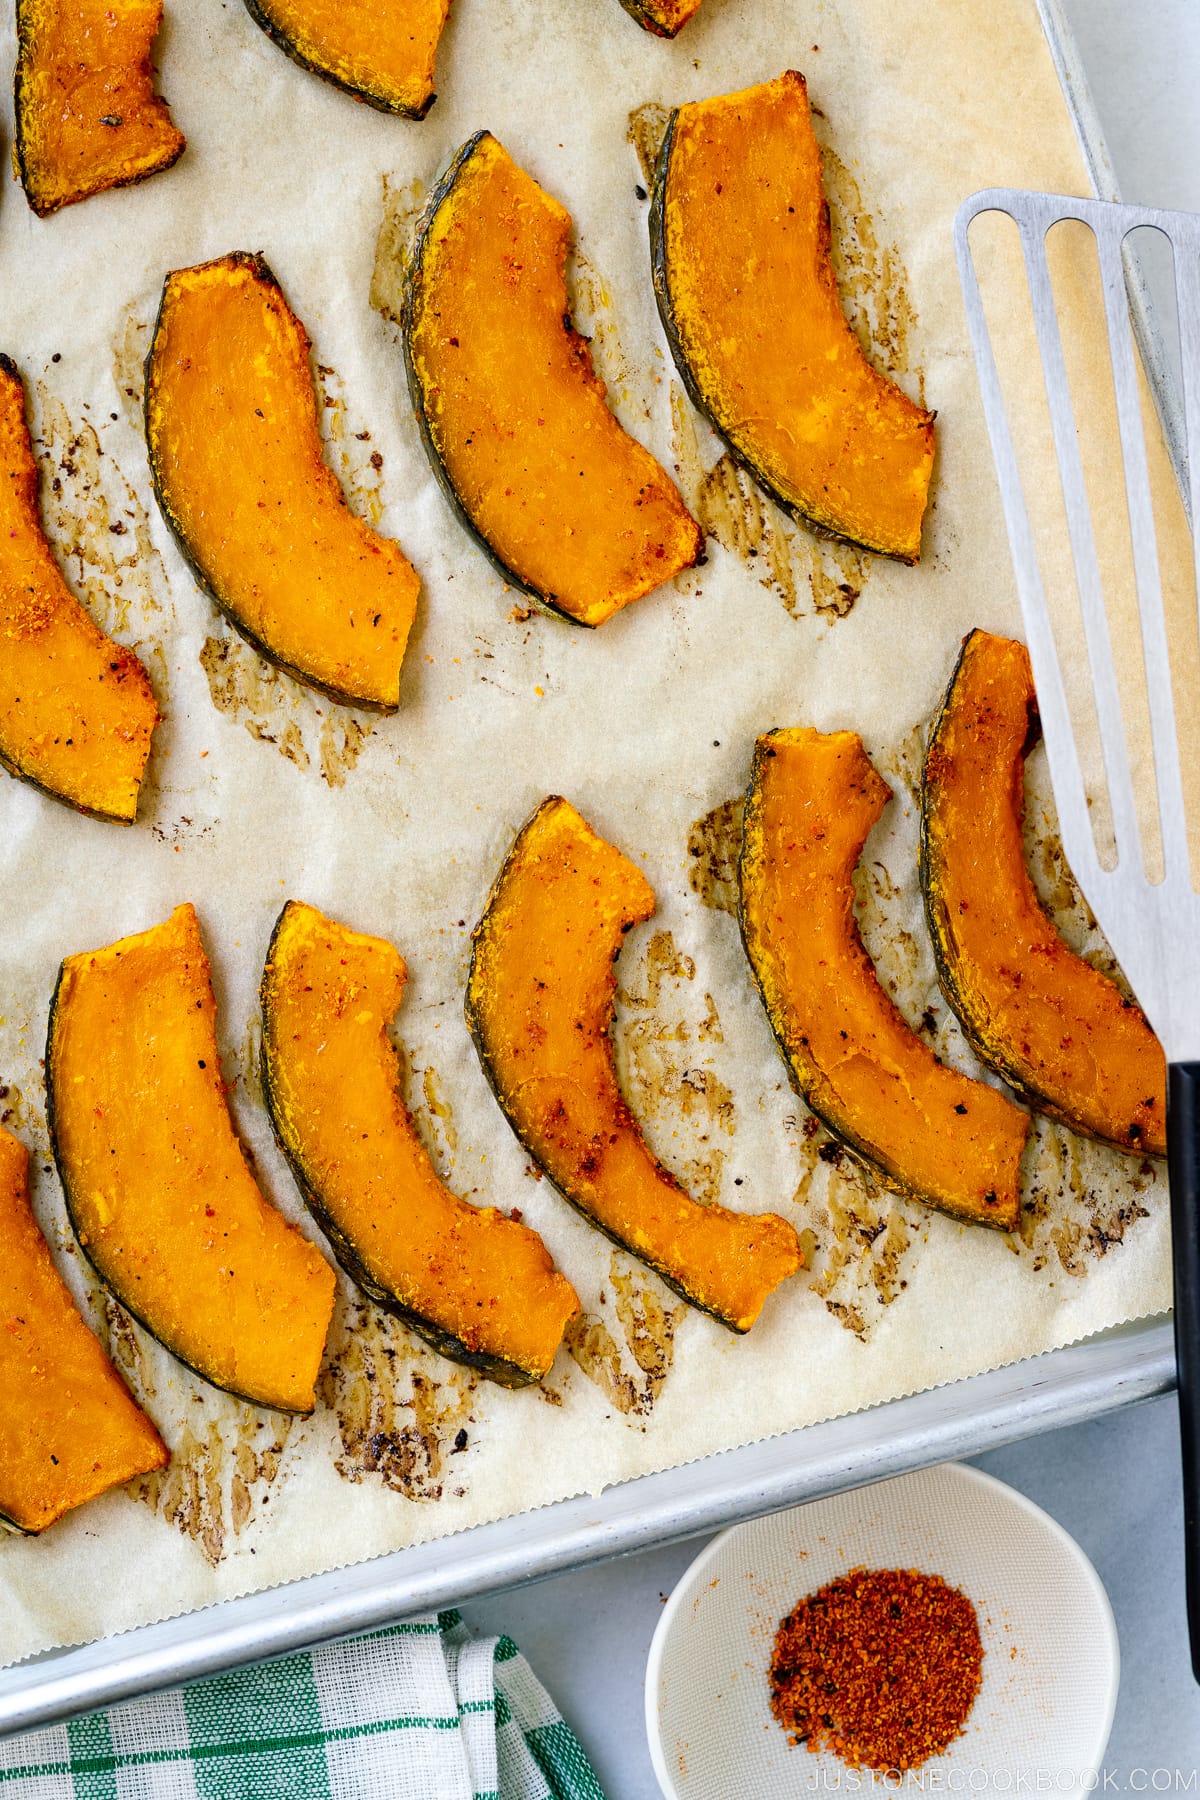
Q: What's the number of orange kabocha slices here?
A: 13